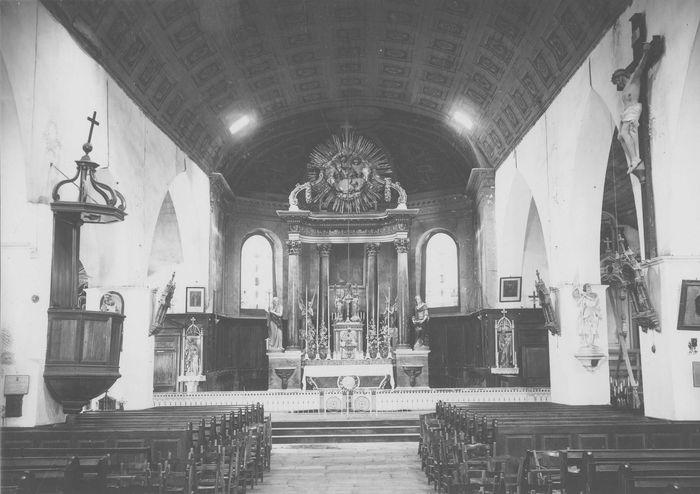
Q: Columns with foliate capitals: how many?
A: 4